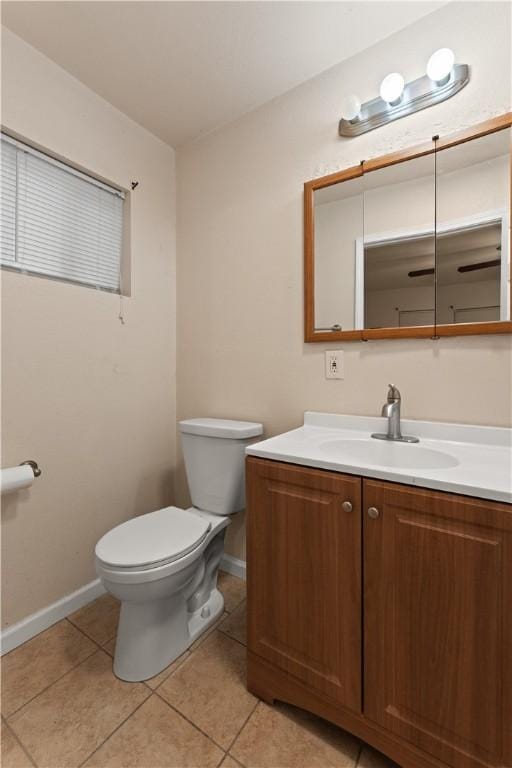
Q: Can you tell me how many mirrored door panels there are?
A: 3